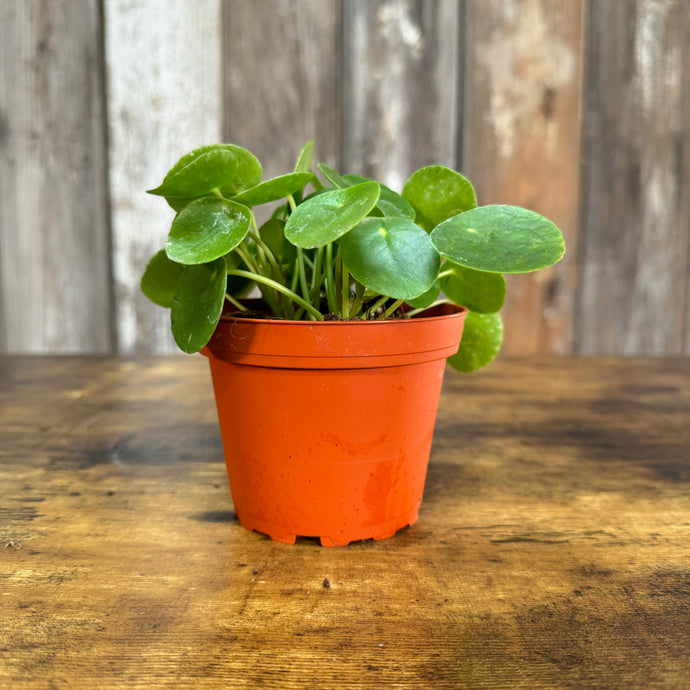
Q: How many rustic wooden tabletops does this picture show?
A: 1